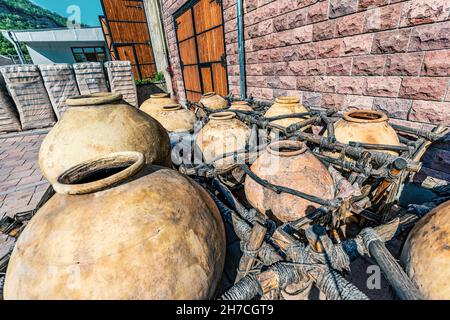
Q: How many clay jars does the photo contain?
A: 11